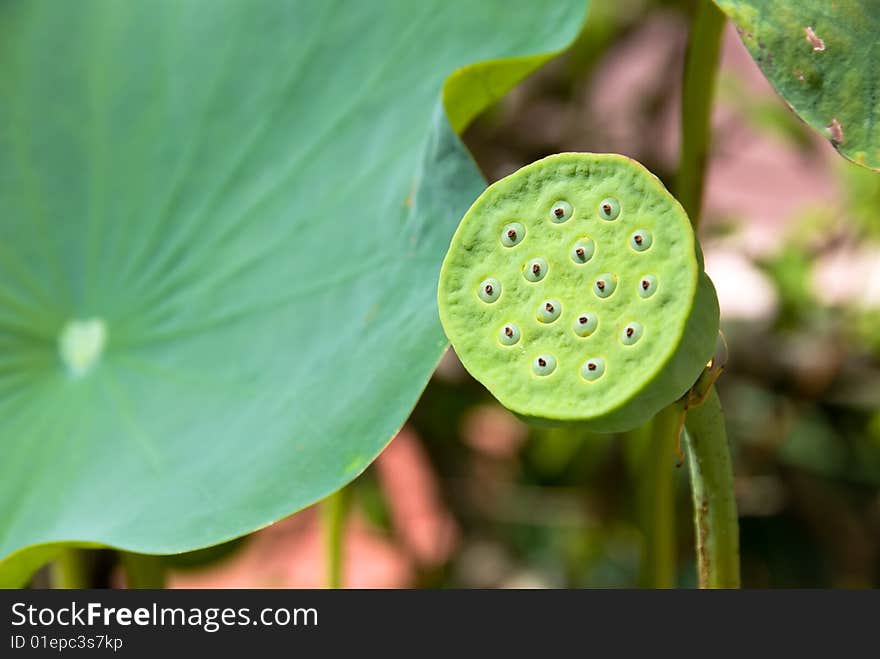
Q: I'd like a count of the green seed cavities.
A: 15